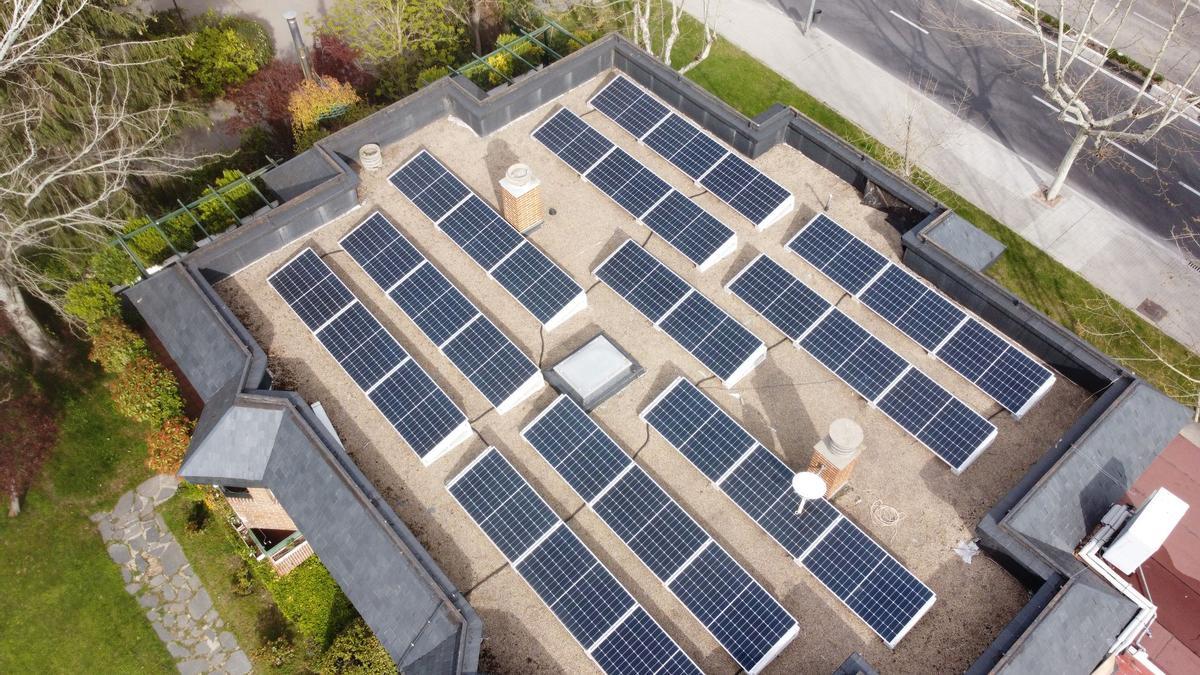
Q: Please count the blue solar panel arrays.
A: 11